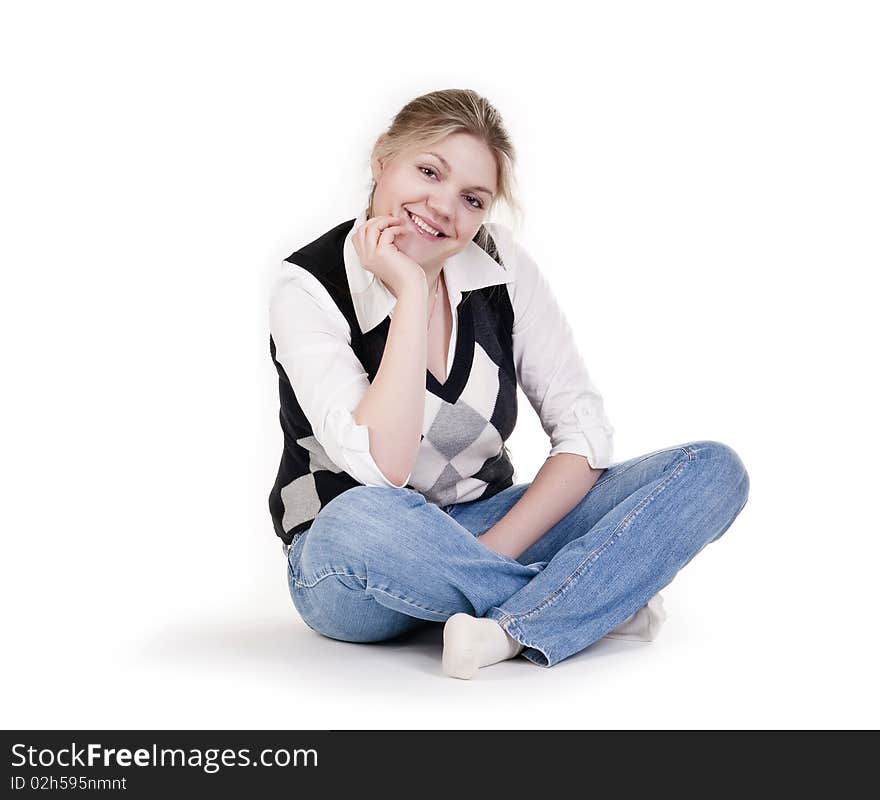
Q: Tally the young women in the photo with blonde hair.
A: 1